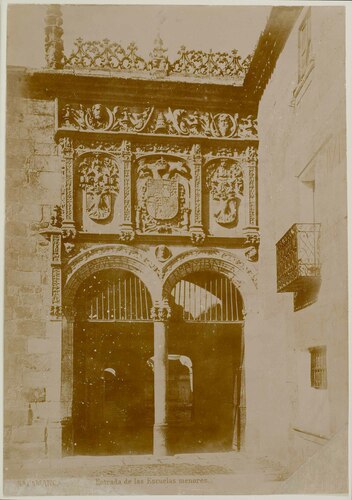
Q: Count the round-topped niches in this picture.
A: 3